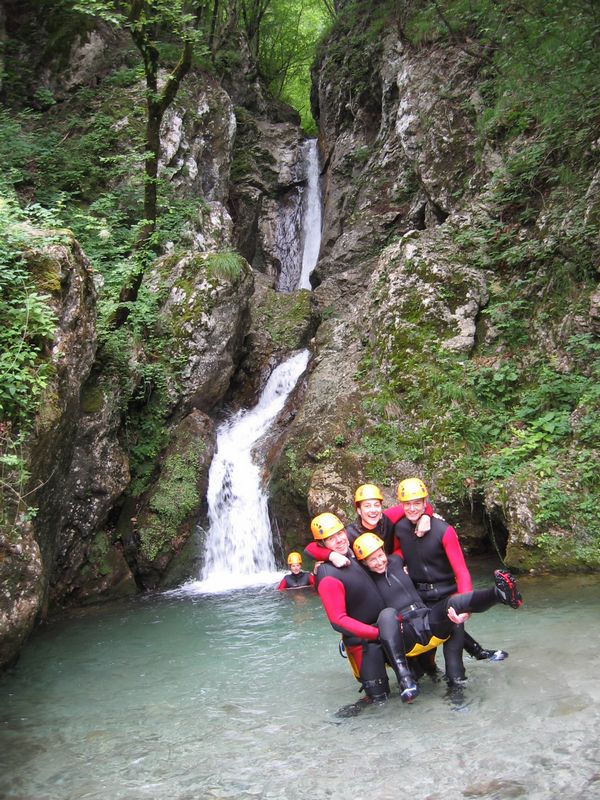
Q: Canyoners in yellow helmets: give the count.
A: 5